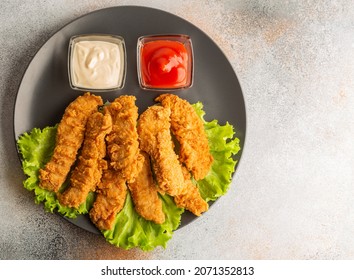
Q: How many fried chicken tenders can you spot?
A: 8